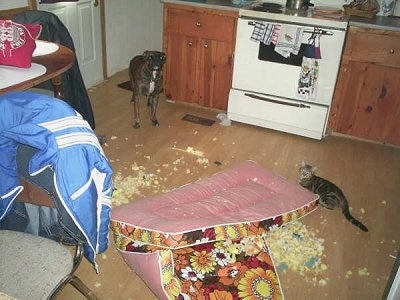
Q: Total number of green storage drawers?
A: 0